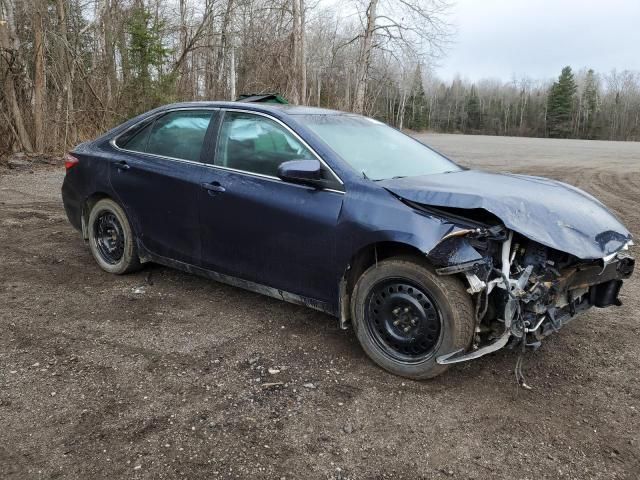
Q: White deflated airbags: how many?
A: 2